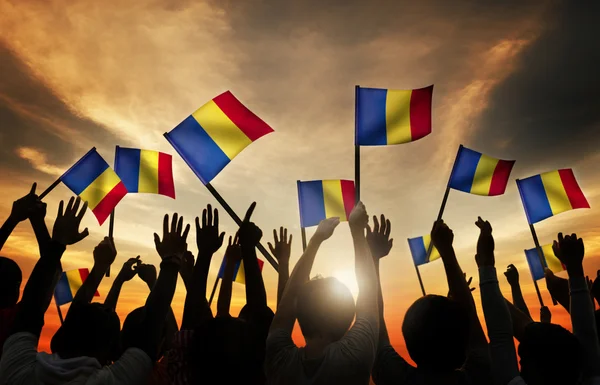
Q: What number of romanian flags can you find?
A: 11